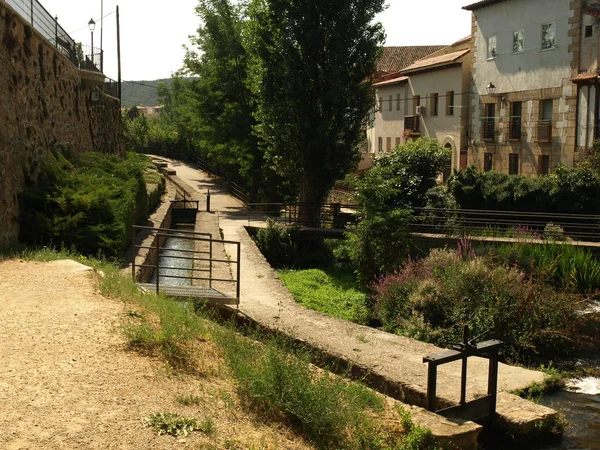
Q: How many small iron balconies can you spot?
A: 4